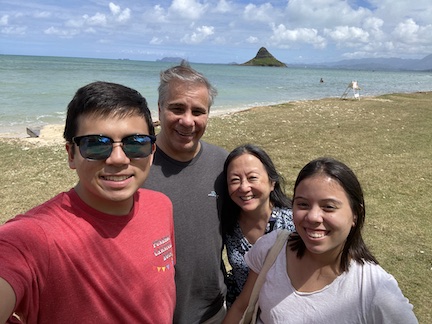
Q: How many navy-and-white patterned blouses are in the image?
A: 1